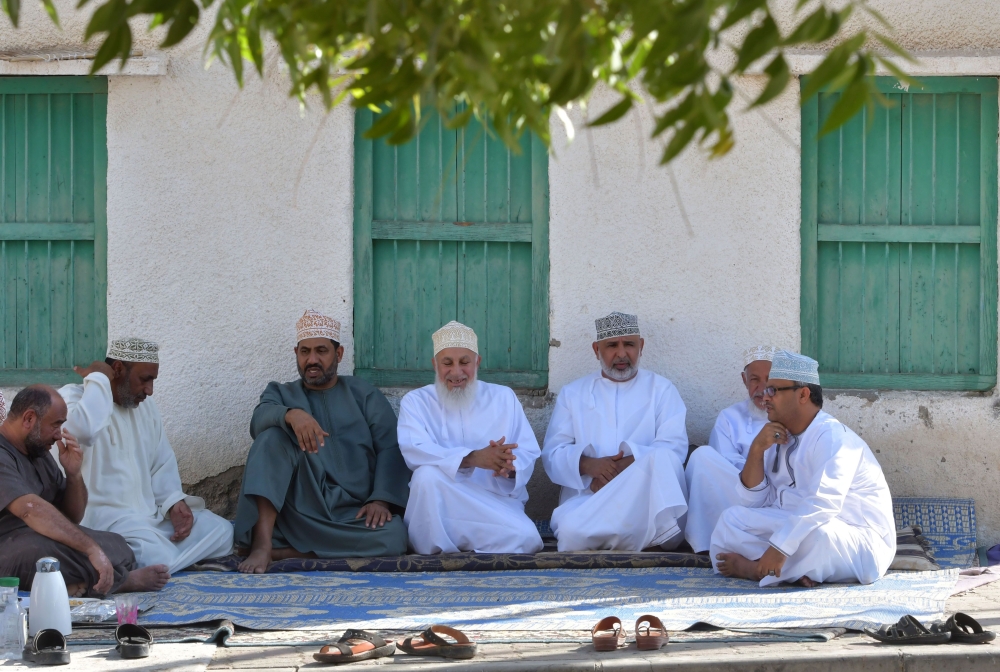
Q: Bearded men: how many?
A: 6